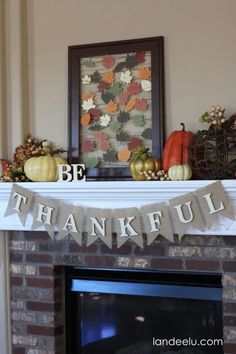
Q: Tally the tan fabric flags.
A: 8